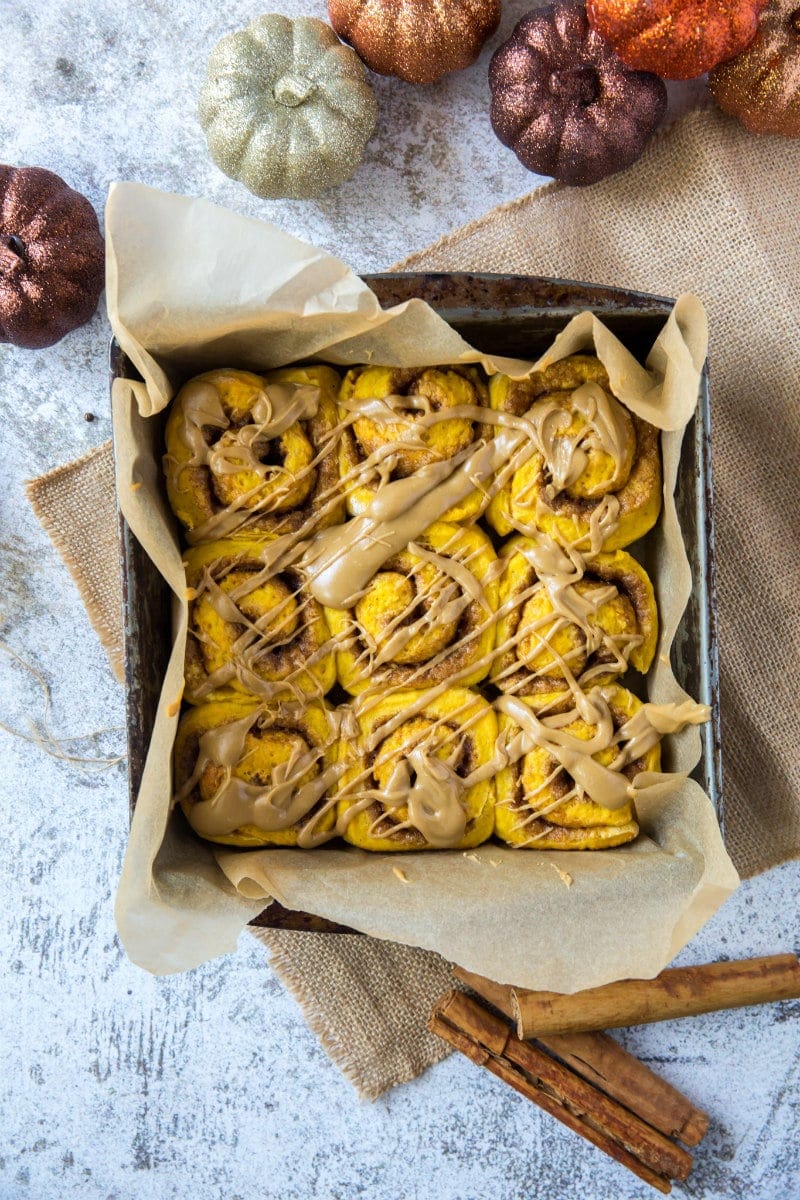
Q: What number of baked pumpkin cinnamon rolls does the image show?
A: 9